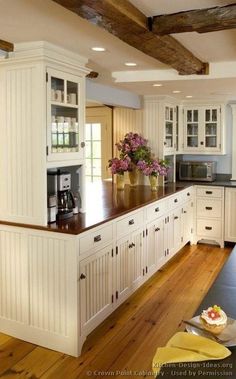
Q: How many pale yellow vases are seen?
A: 3